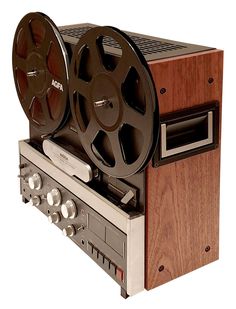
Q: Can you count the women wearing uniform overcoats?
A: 0